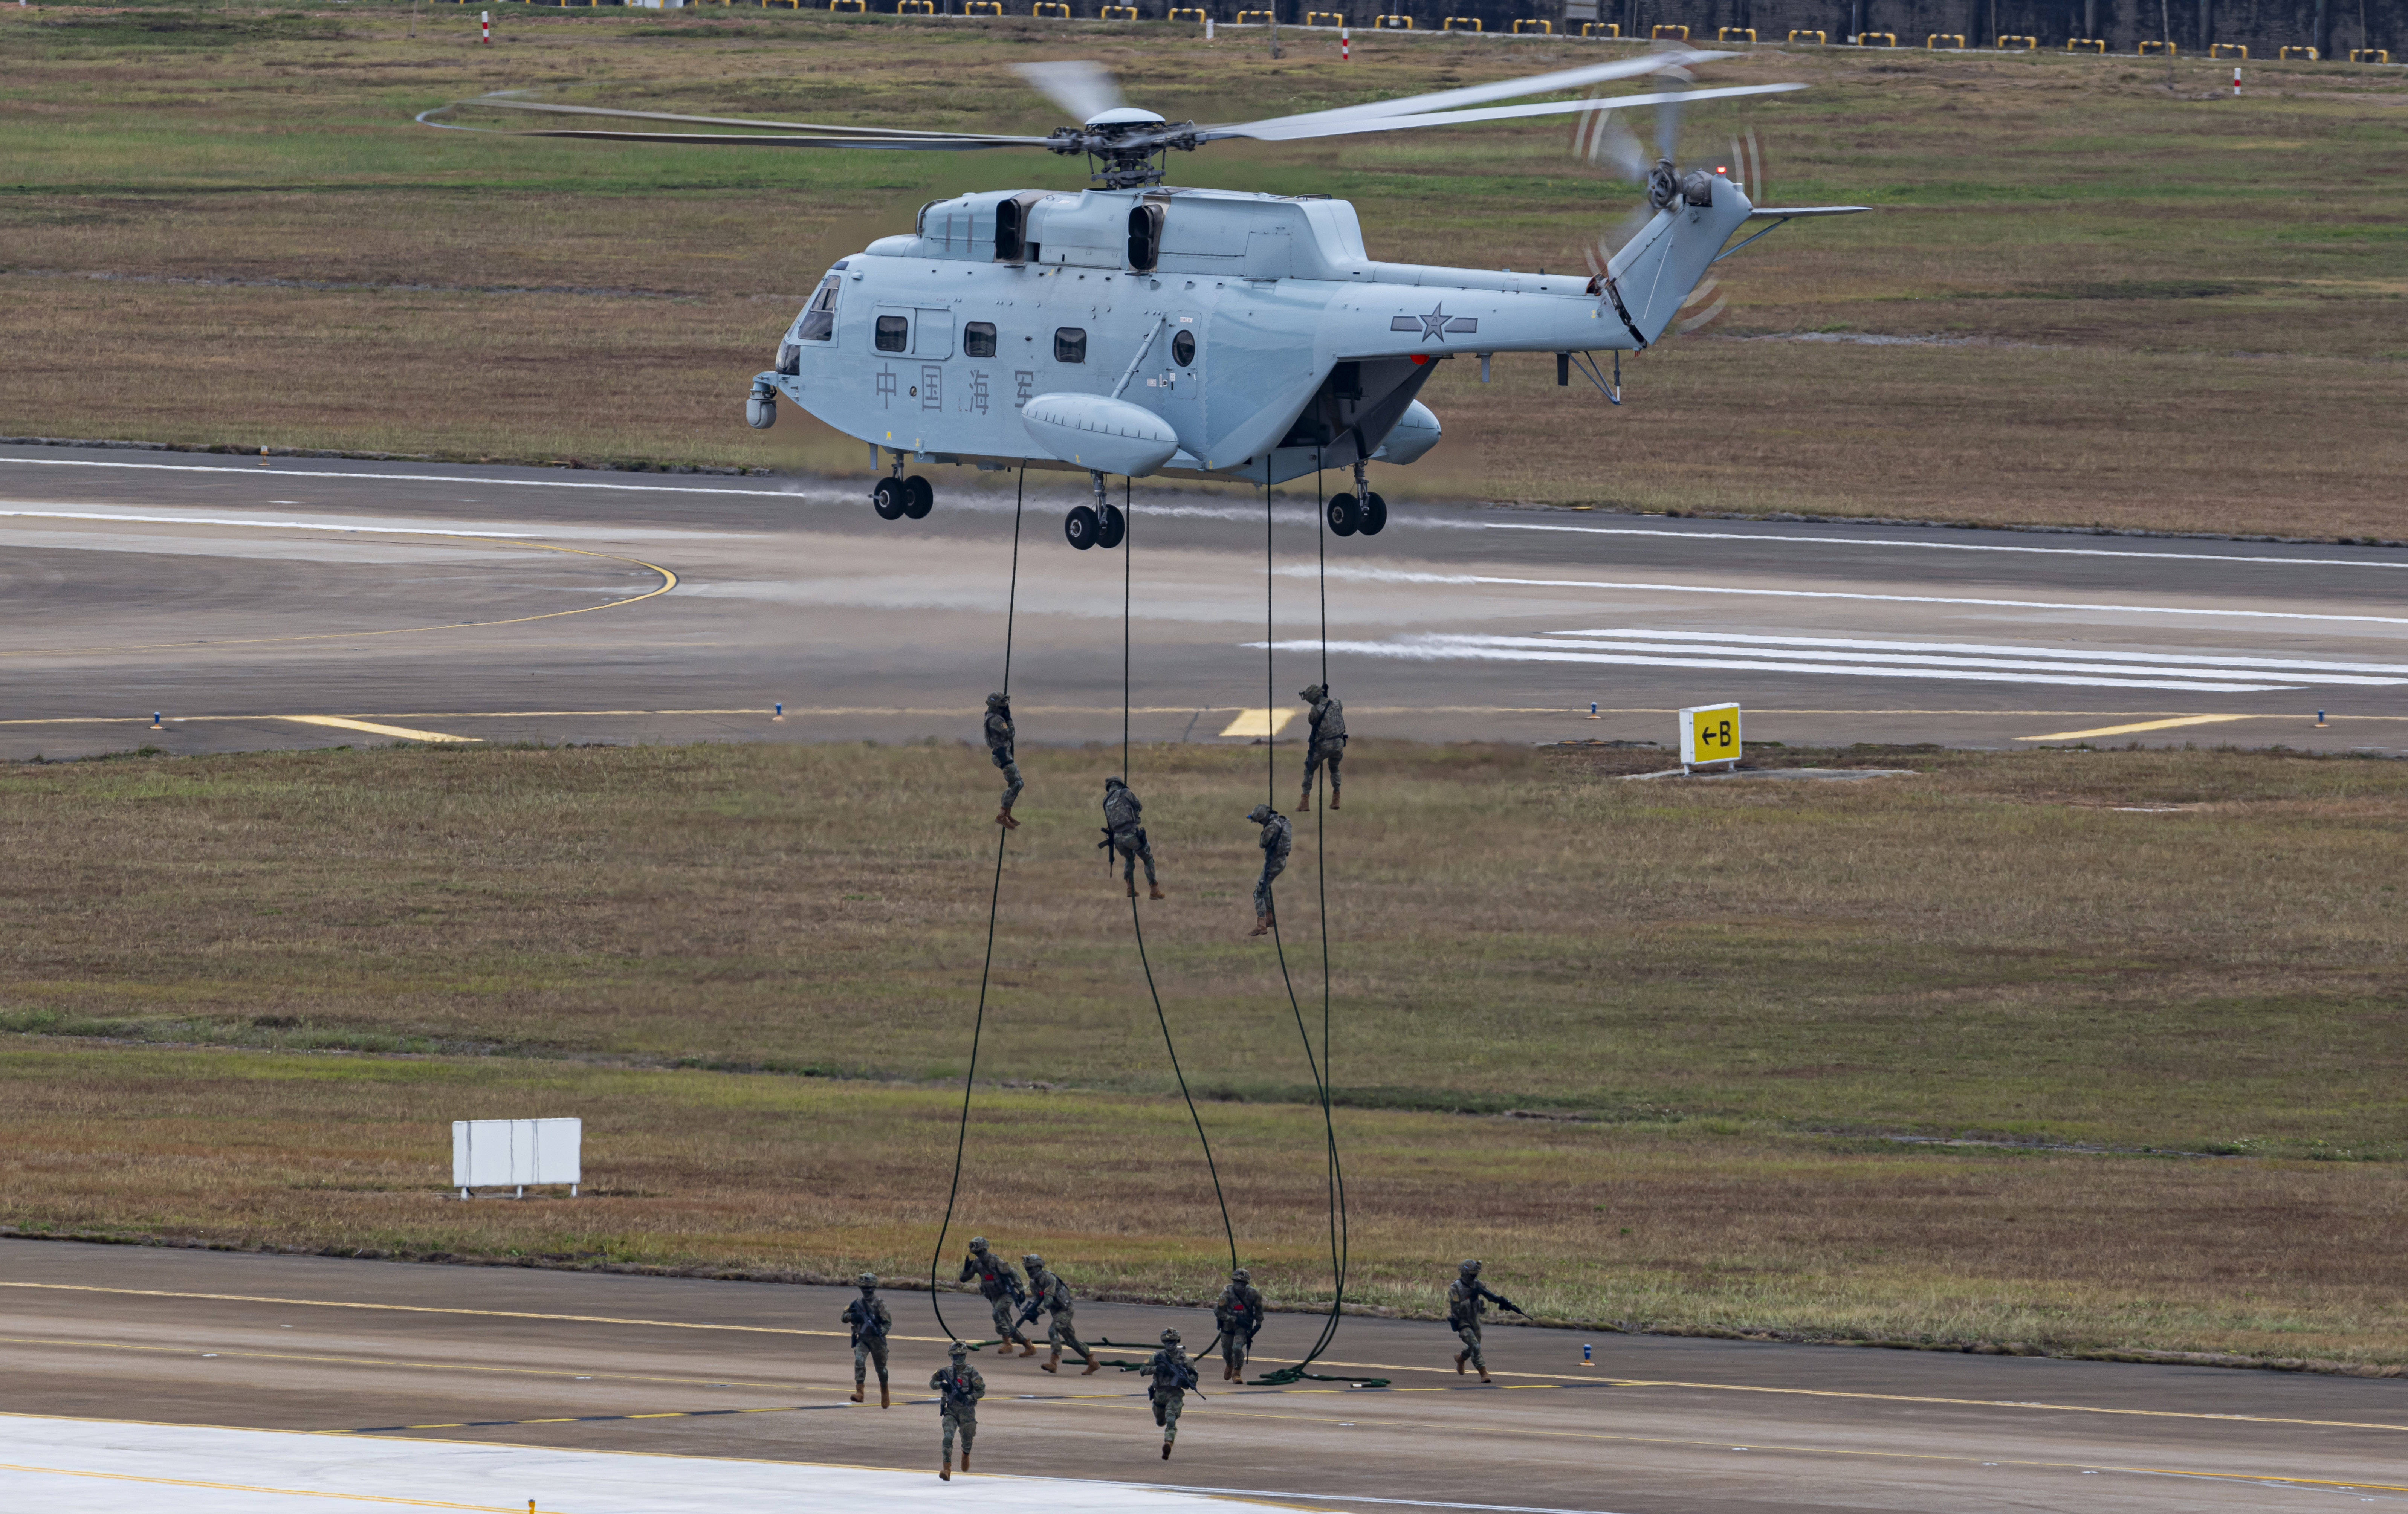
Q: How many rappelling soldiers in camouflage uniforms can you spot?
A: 4